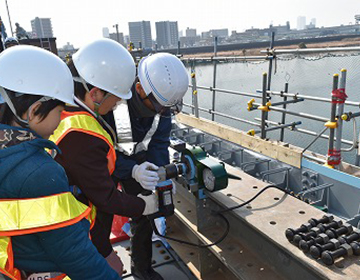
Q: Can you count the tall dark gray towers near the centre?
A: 2